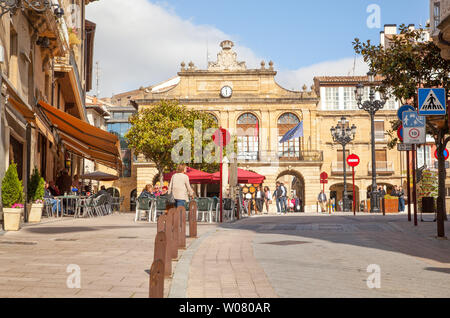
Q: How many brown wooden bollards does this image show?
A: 6